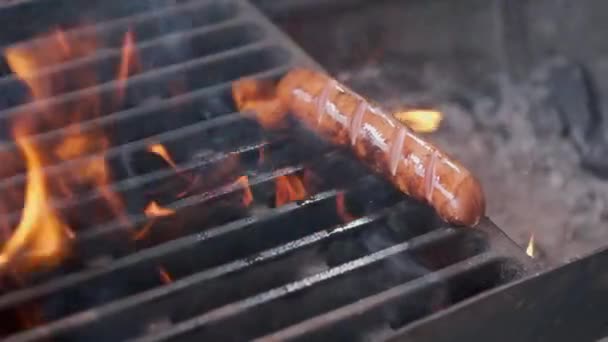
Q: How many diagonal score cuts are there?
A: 4